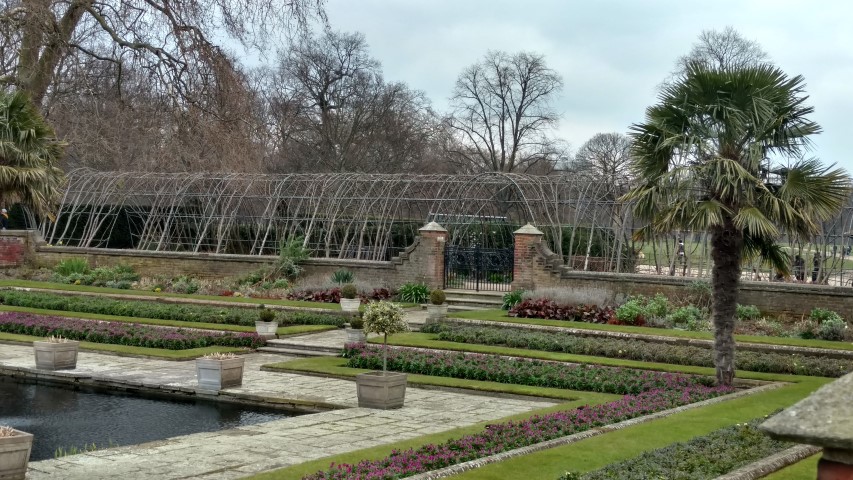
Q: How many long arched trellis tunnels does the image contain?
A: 1